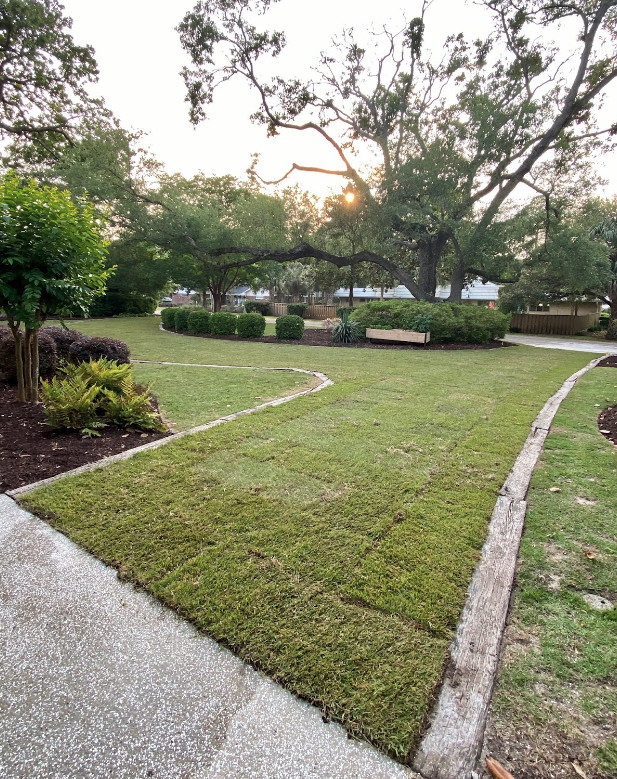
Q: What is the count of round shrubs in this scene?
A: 6